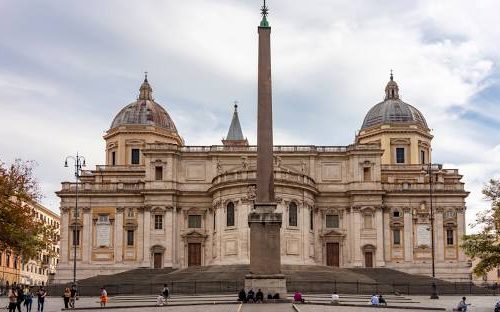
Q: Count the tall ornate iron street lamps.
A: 2